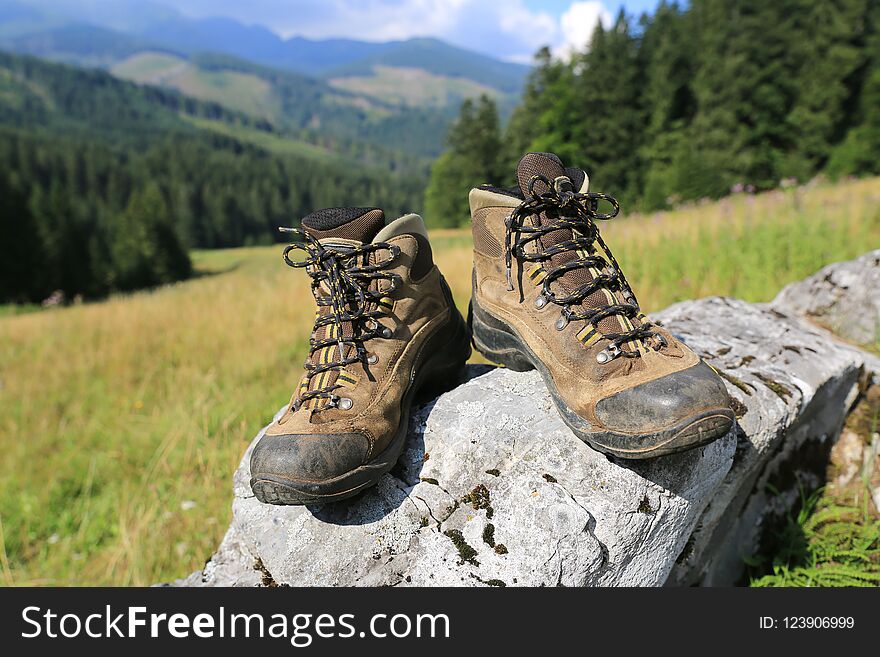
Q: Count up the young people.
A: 0